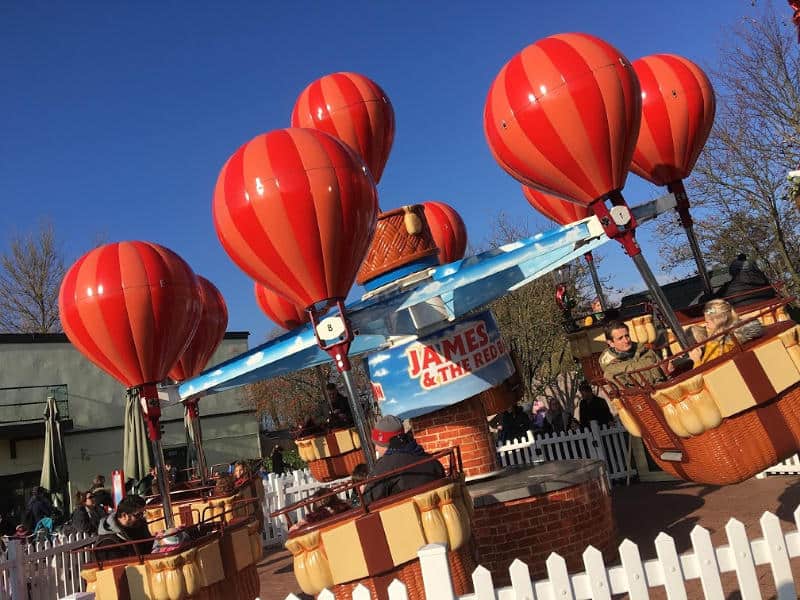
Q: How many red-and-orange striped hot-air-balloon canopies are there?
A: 9